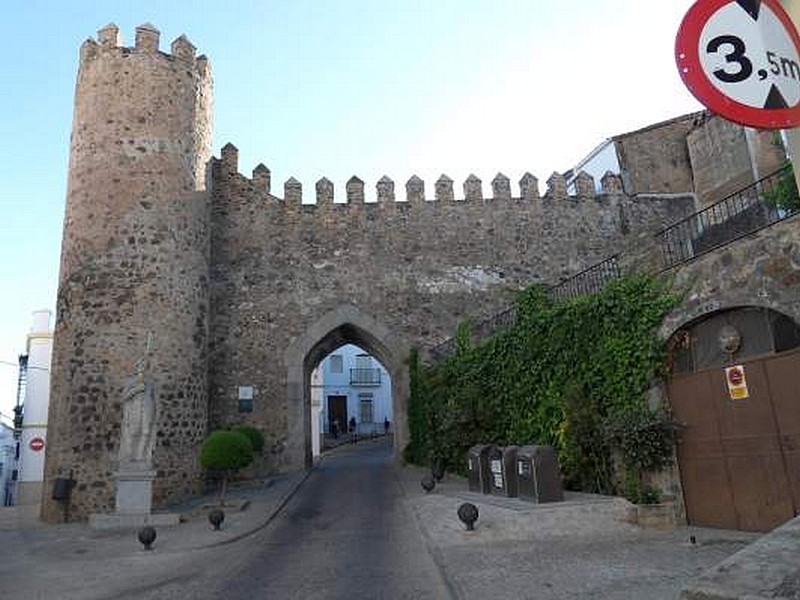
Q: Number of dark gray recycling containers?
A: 3